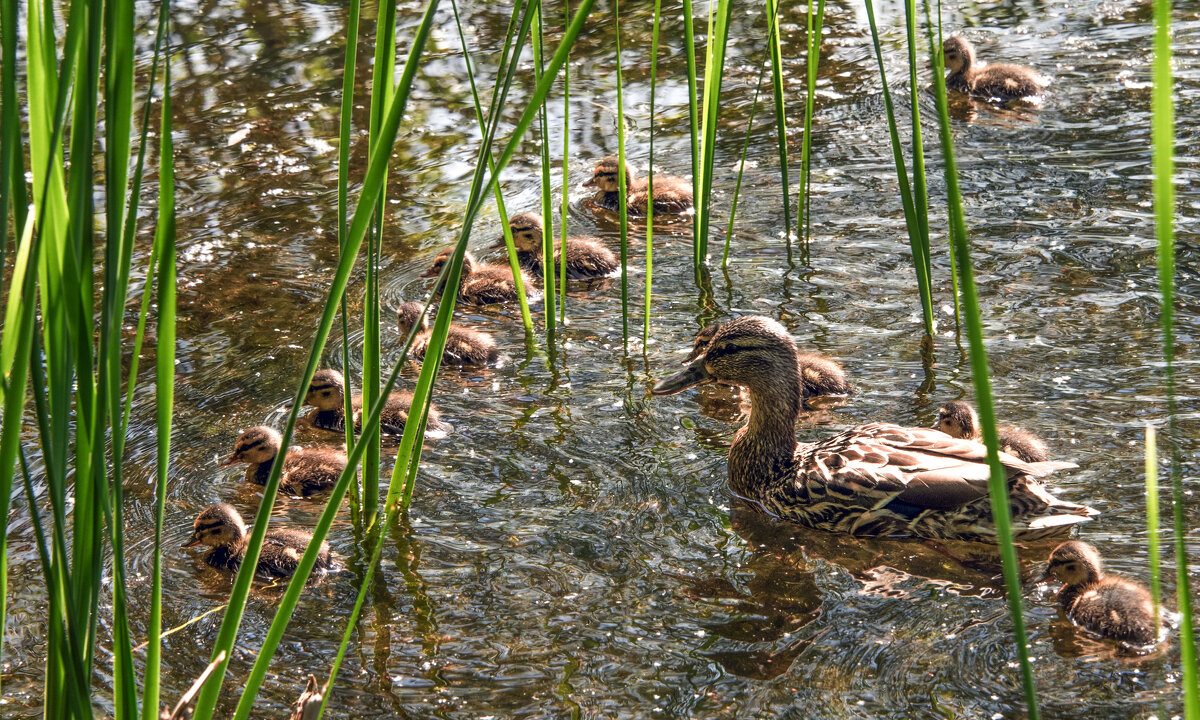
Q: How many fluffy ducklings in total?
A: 11